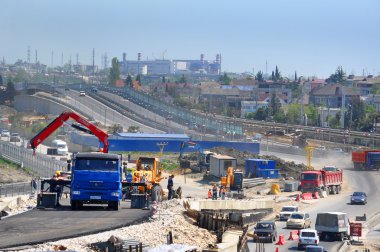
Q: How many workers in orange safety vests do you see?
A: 2